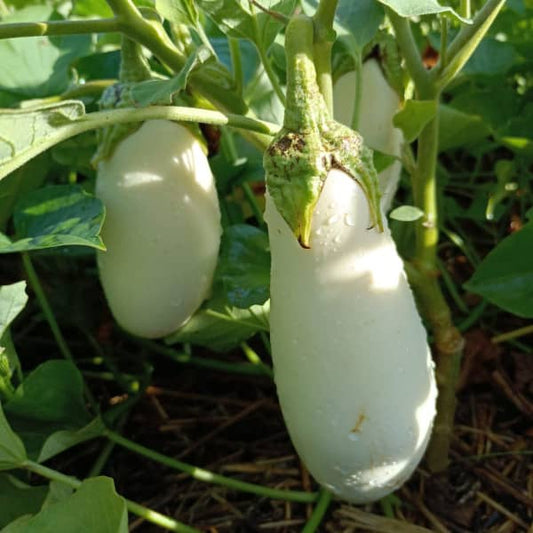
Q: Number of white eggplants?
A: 3